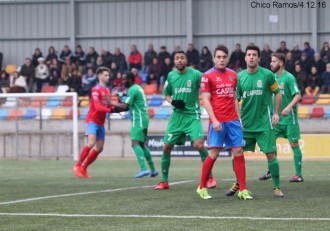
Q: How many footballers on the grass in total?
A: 6